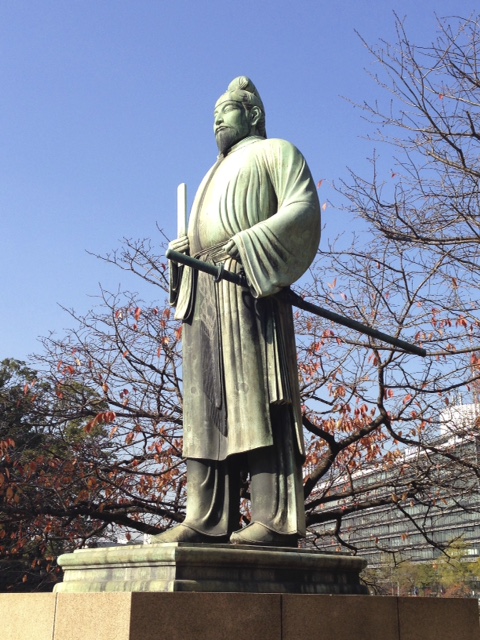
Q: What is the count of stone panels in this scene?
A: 5